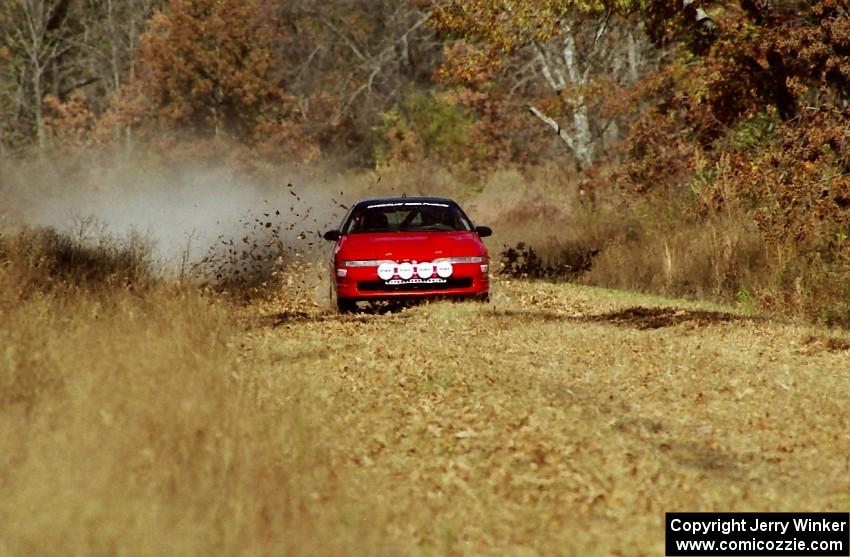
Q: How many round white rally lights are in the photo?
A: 4